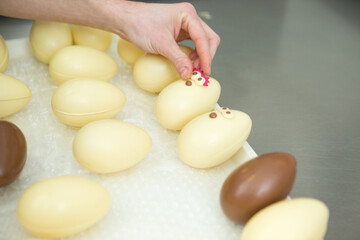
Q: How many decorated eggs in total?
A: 2